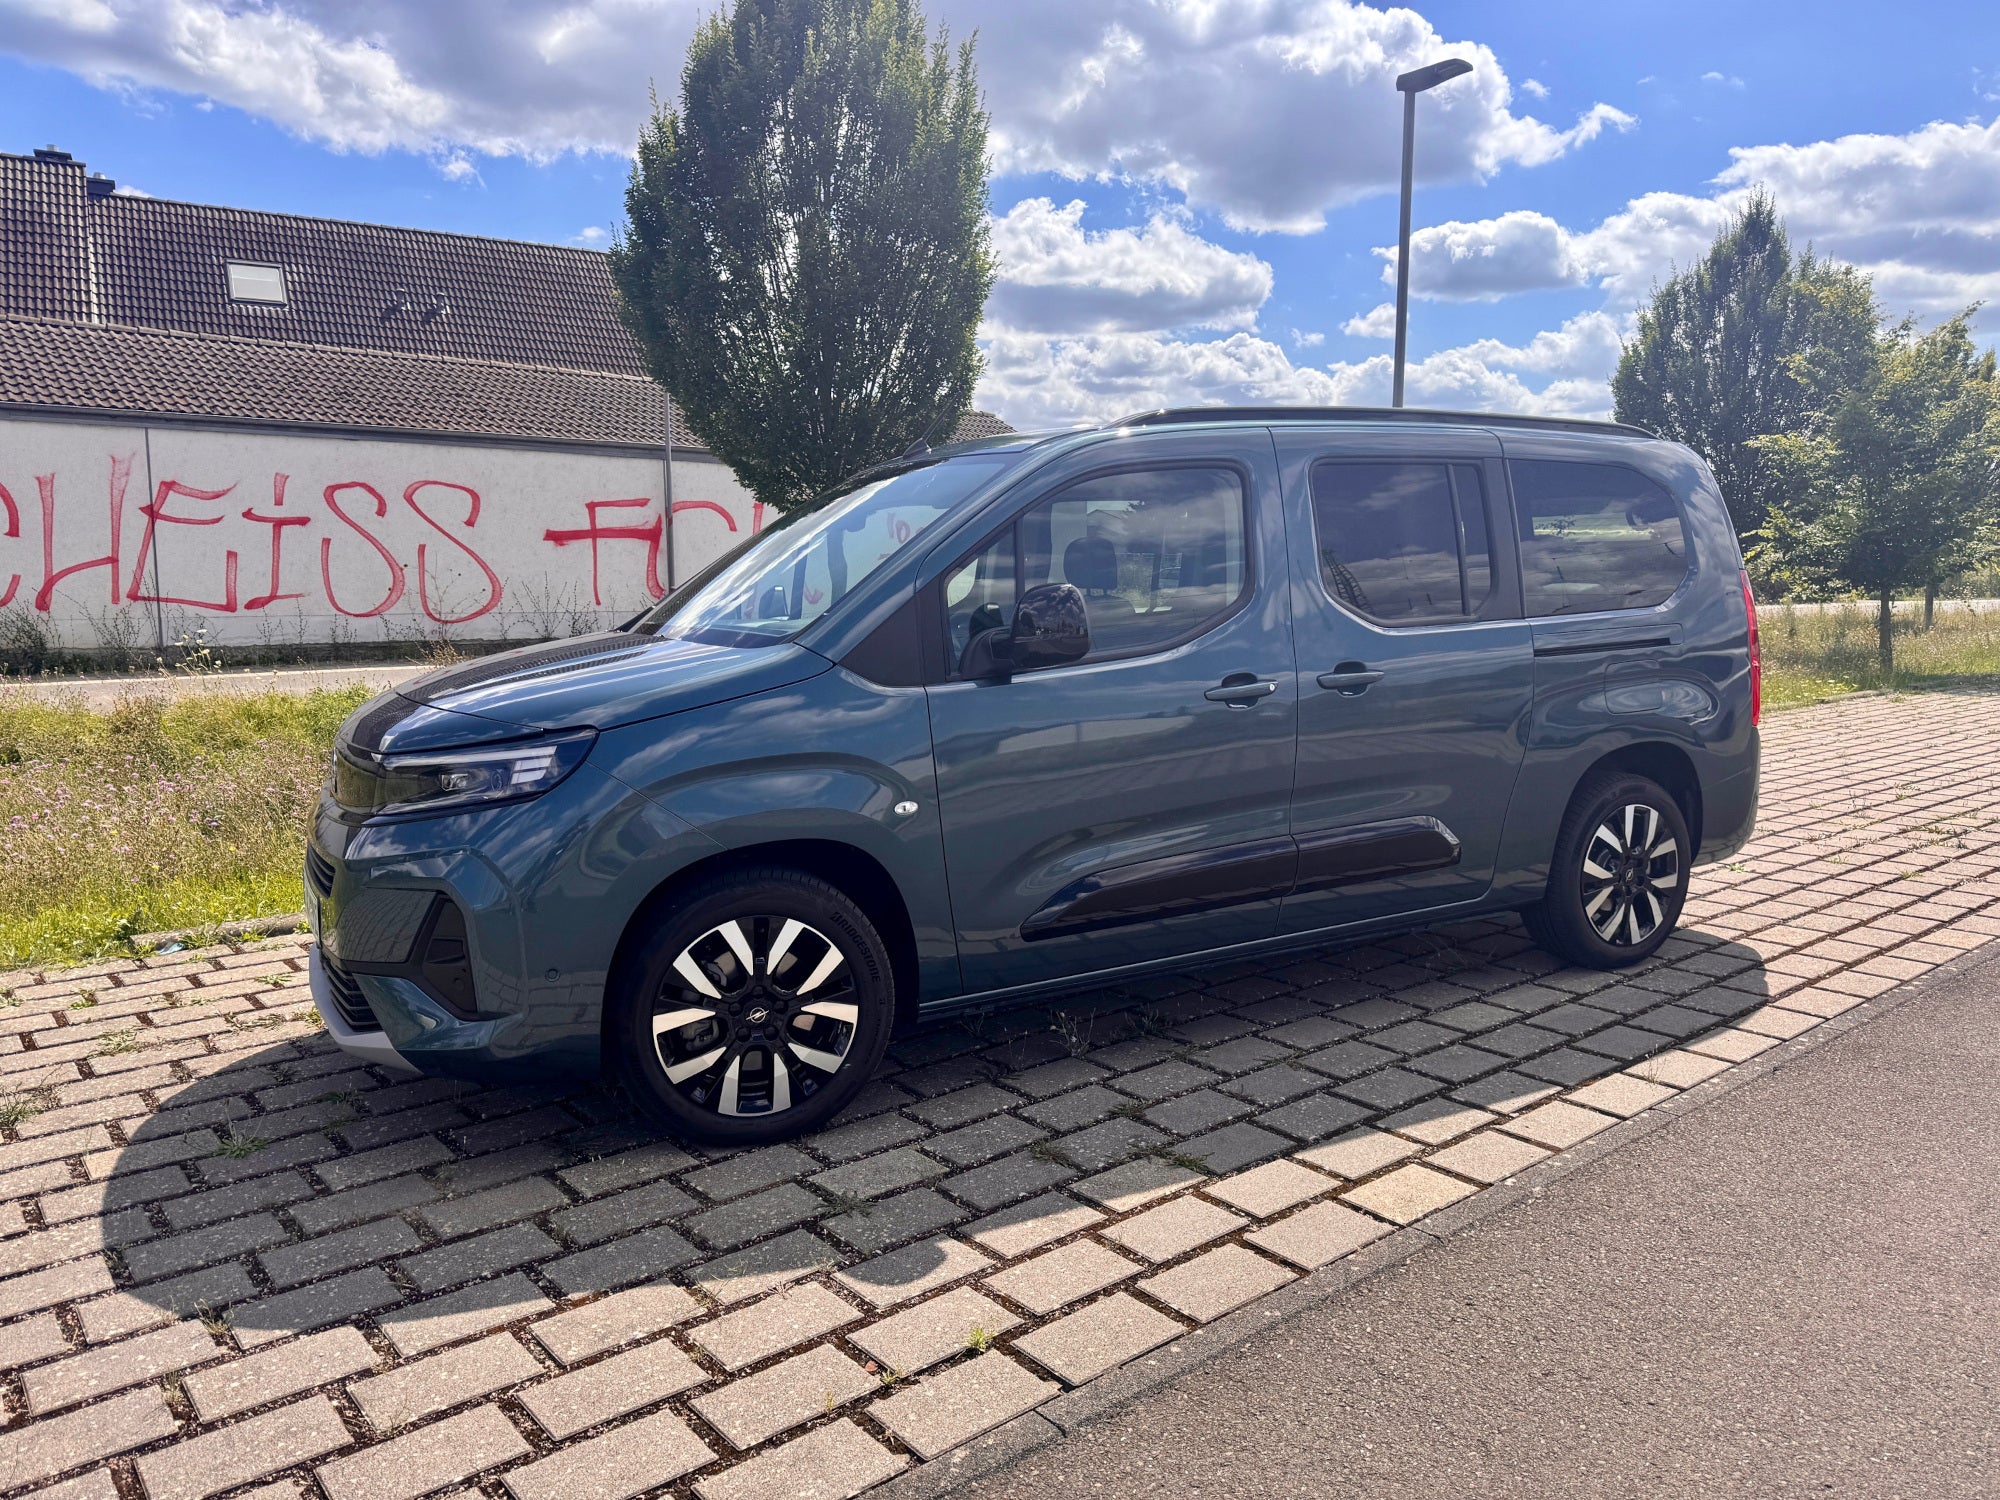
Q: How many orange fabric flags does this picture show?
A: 0